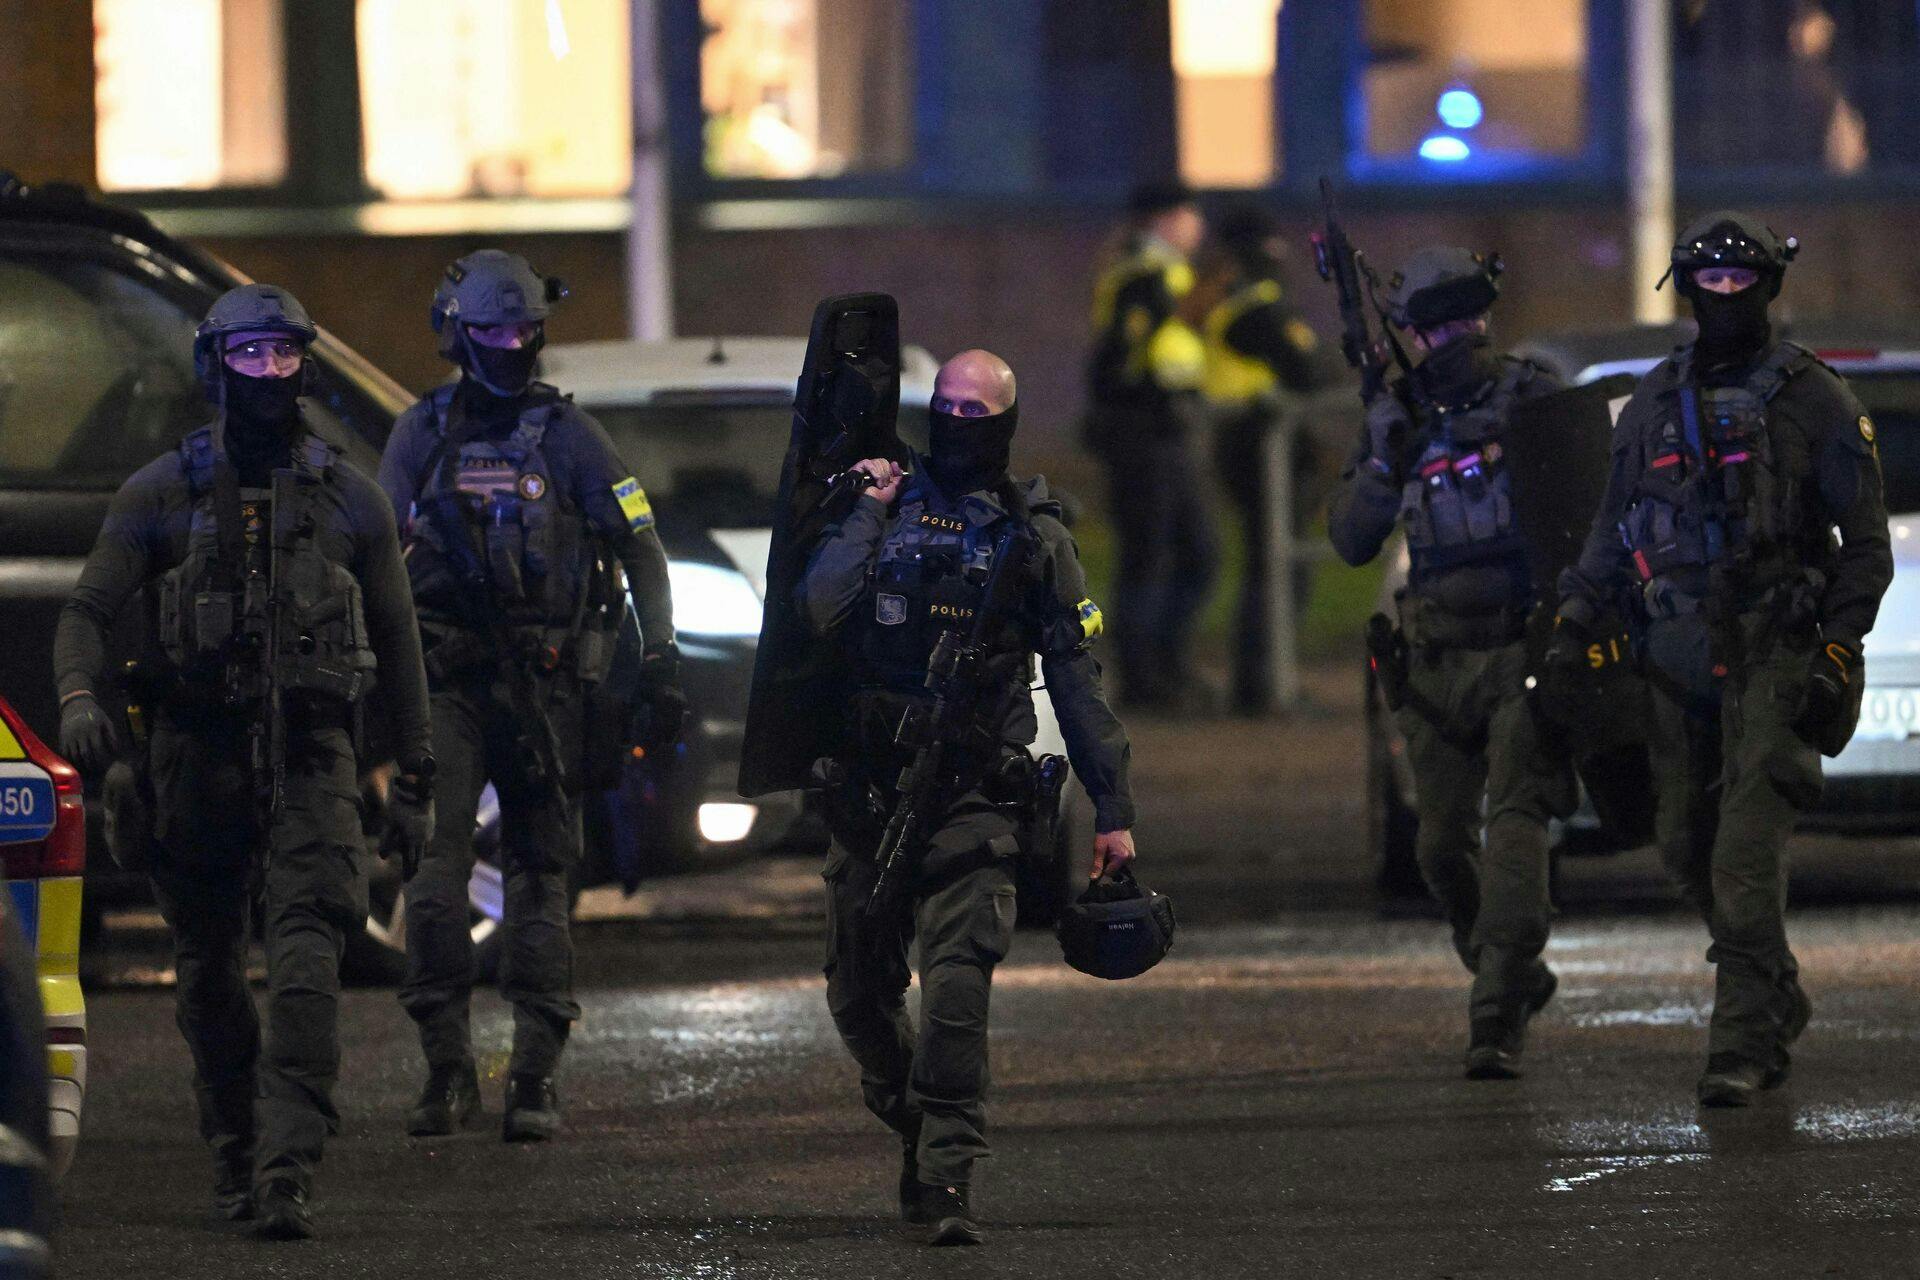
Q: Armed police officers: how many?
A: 5